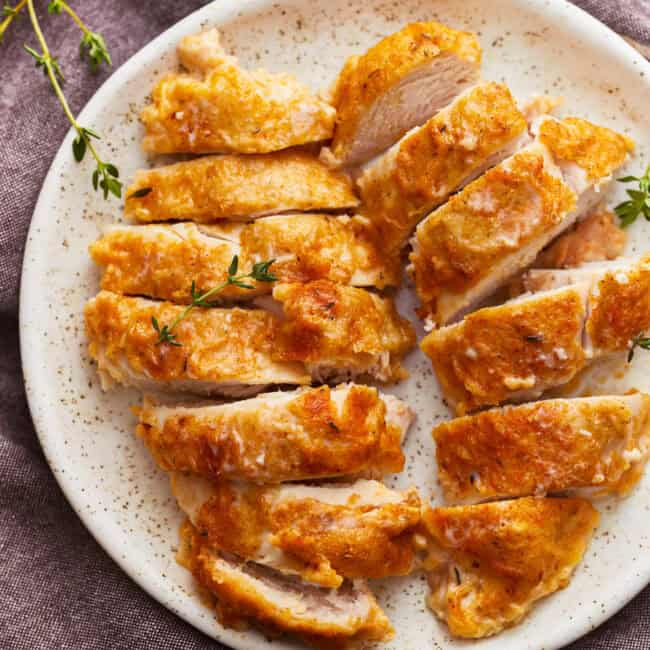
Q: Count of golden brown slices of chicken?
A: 13